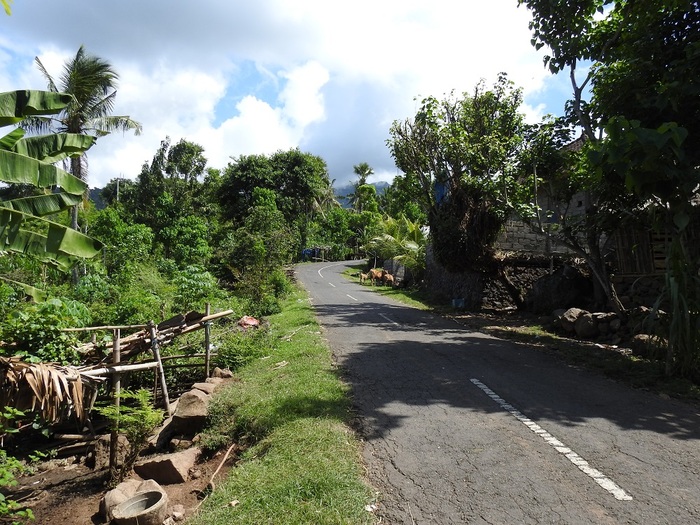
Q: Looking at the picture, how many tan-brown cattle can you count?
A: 3